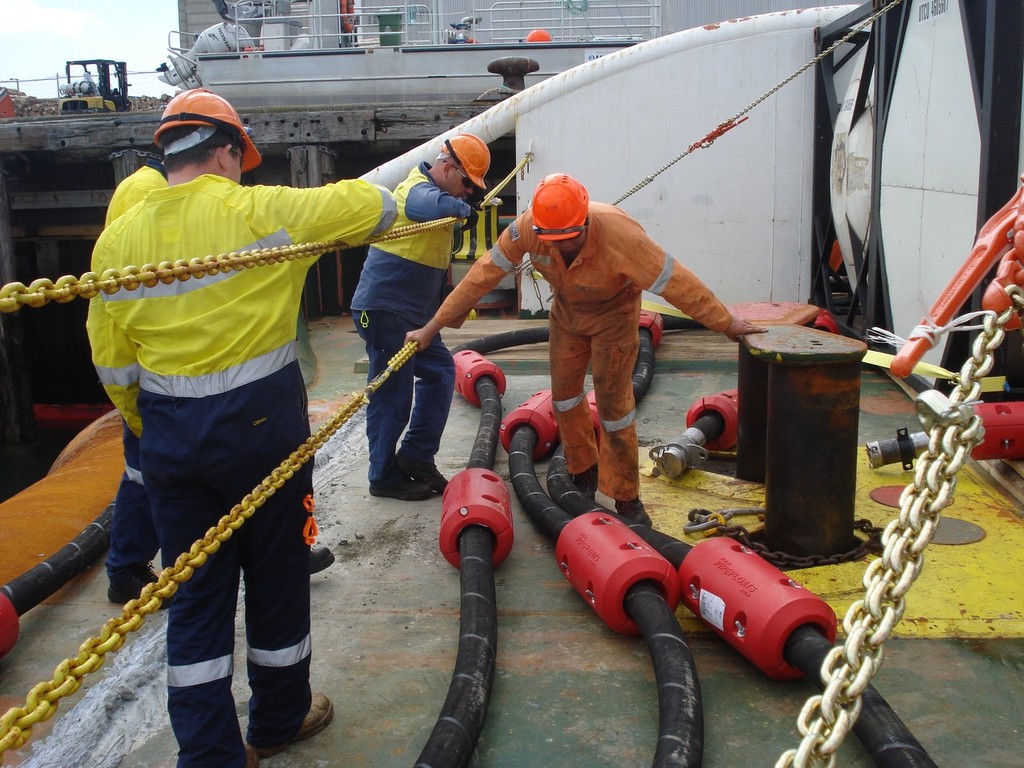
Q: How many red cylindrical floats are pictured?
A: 11